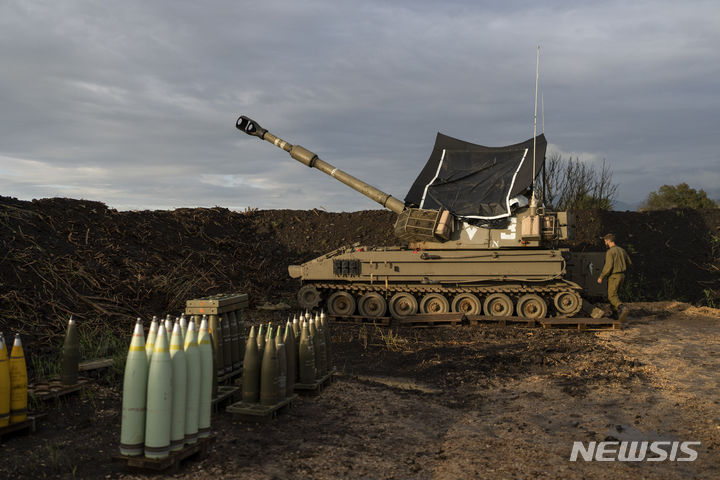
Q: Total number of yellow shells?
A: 2